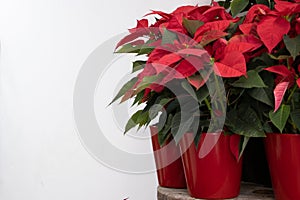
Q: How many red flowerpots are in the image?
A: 3